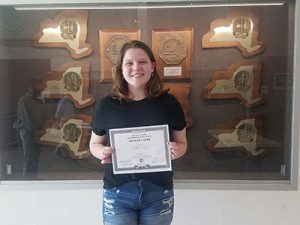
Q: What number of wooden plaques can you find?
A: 9